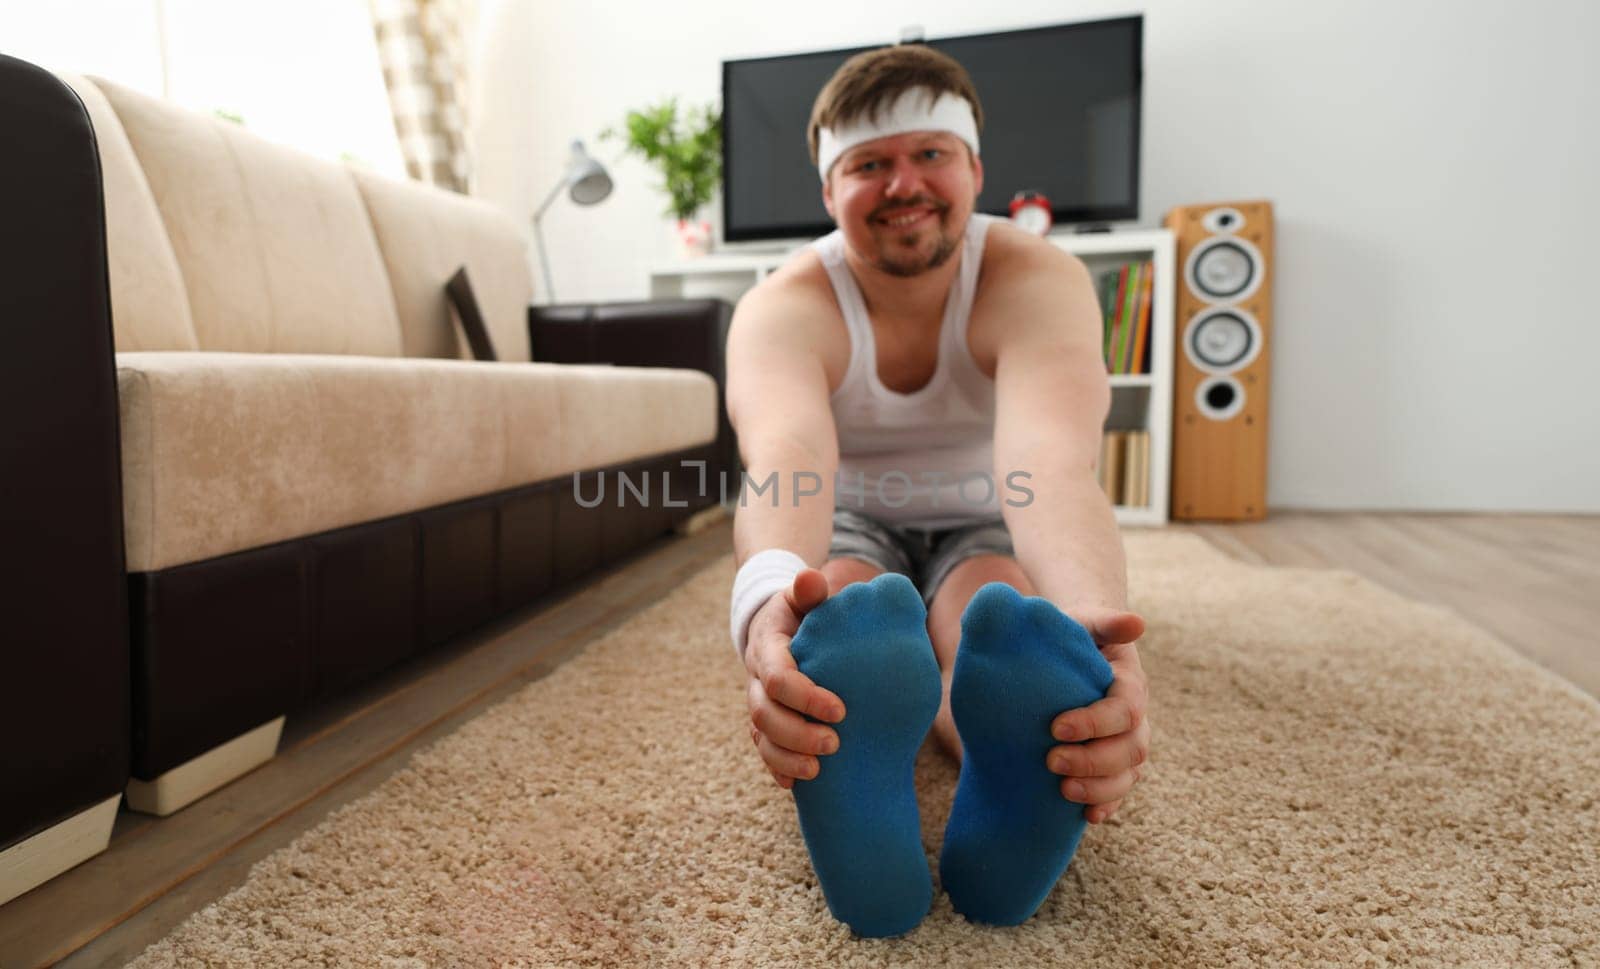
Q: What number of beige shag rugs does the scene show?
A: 1